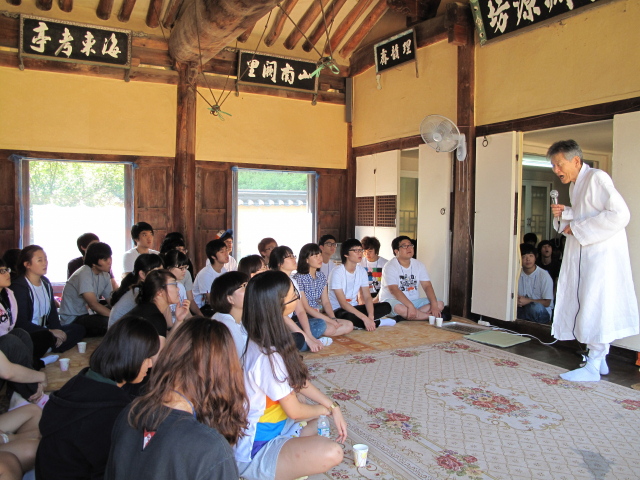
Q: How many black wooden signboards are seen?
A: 4